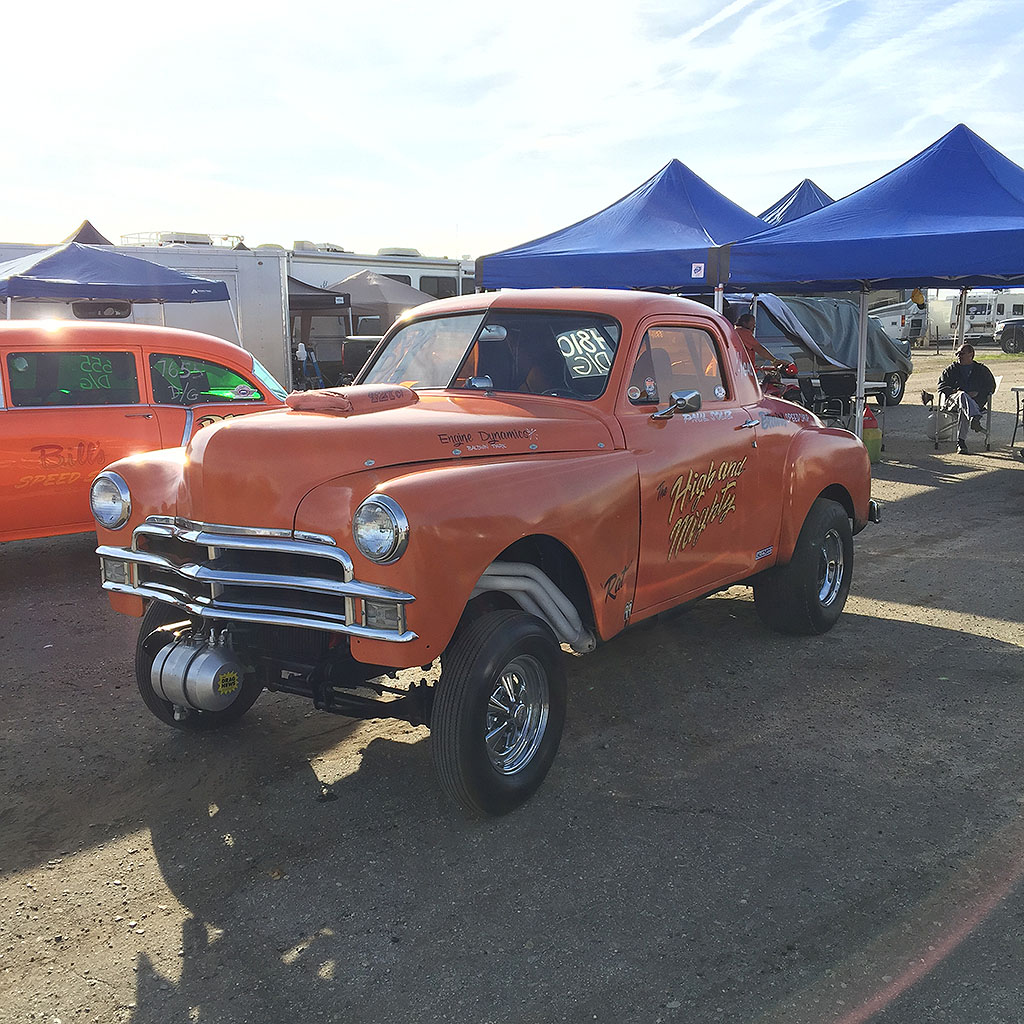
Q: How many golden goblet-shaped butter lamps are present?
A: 0